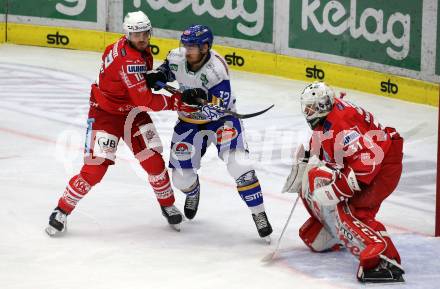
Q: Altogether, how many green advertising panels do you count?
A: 3